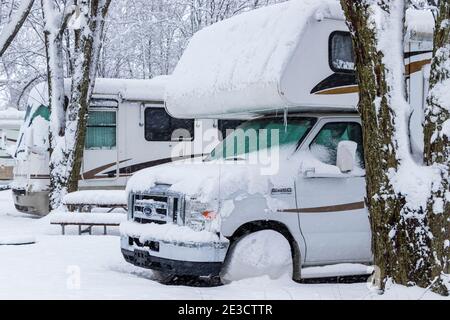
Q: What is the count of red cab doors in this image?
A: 0